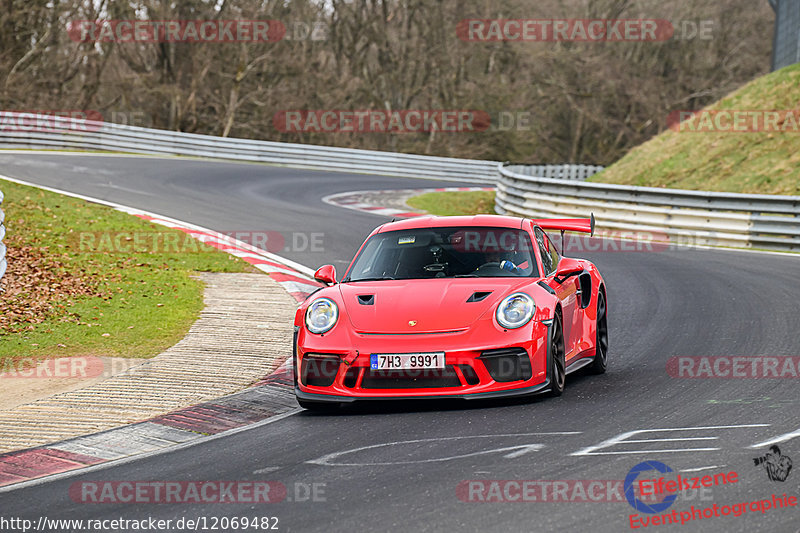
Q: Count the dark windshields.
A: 1